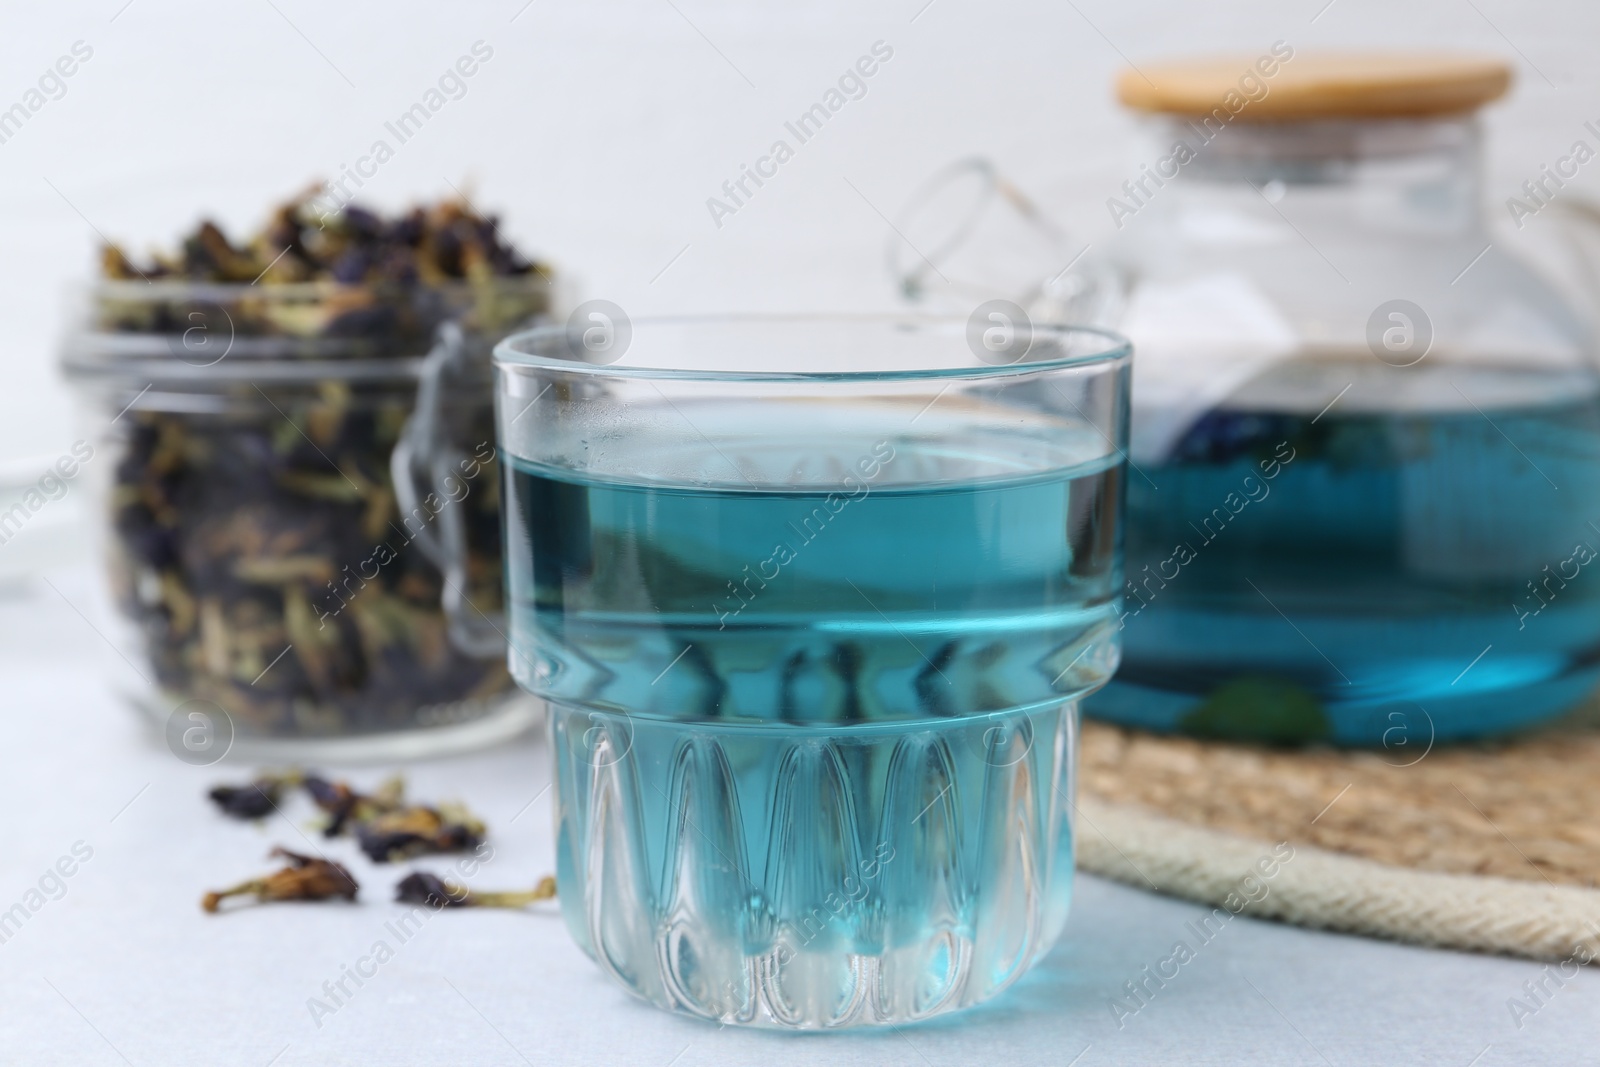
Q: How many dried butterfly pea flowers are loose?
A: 5